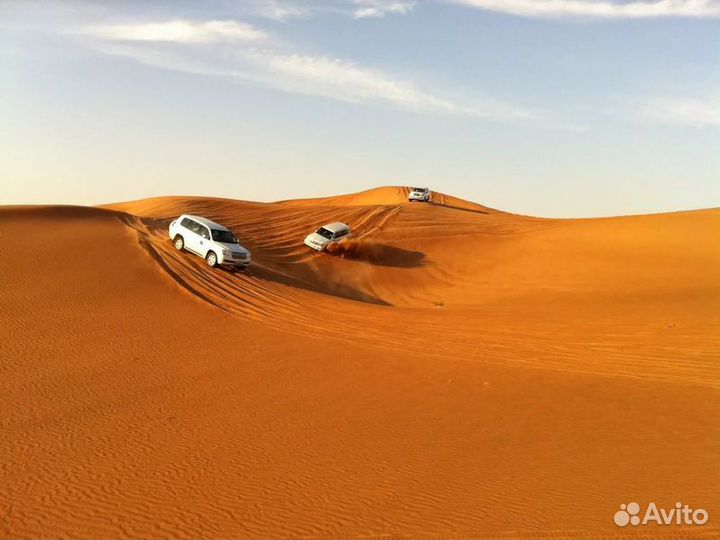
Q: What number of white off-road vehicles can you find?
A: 3